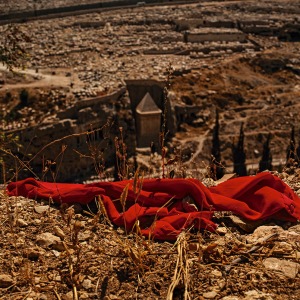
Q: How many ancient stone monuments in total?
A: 1